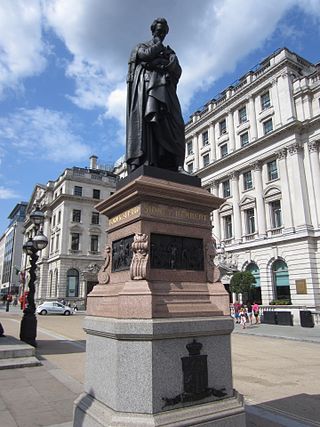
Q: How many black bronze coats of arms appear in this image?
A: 1